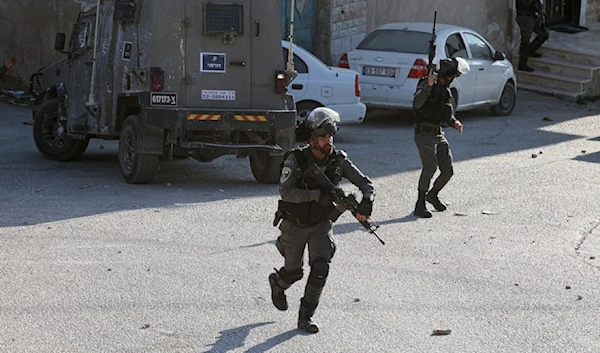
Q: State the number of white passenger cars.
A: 2